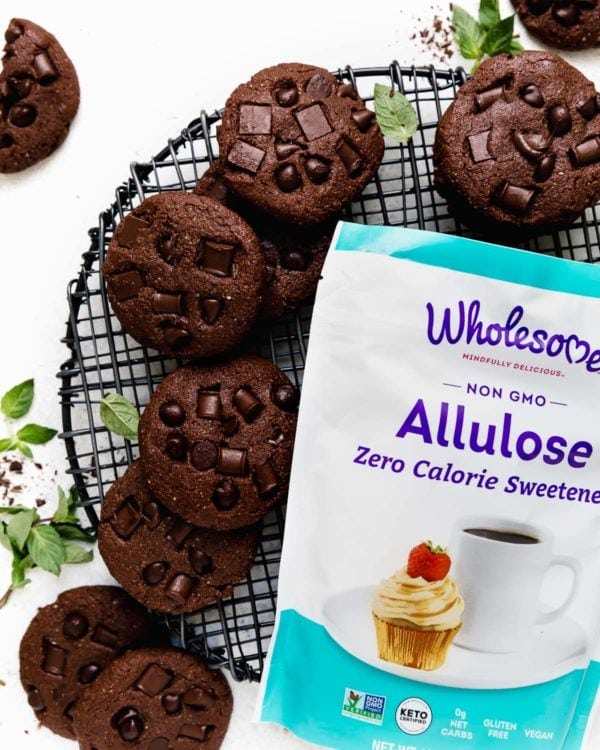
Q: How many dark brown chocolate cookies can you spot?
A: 10